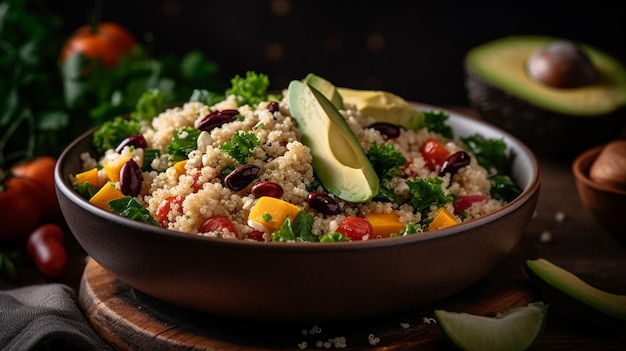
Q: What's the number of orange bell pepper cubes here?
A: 7